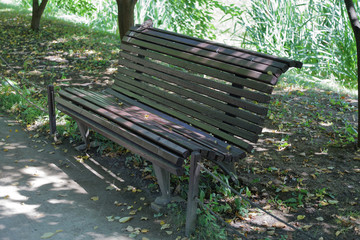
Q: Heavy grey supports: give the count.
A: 2